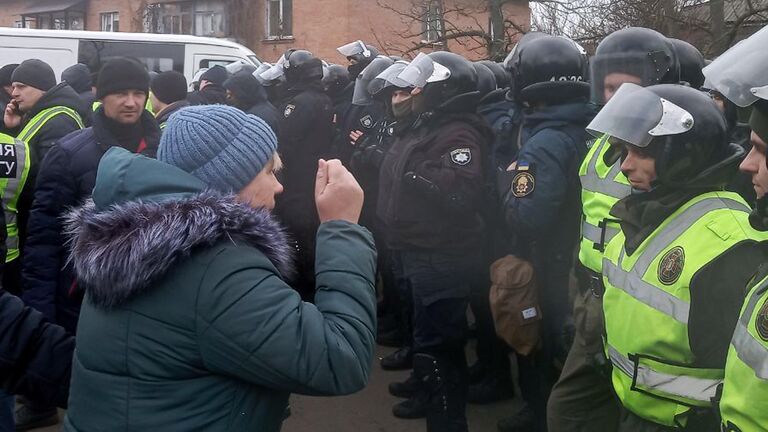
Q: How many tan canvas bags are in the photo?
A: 1